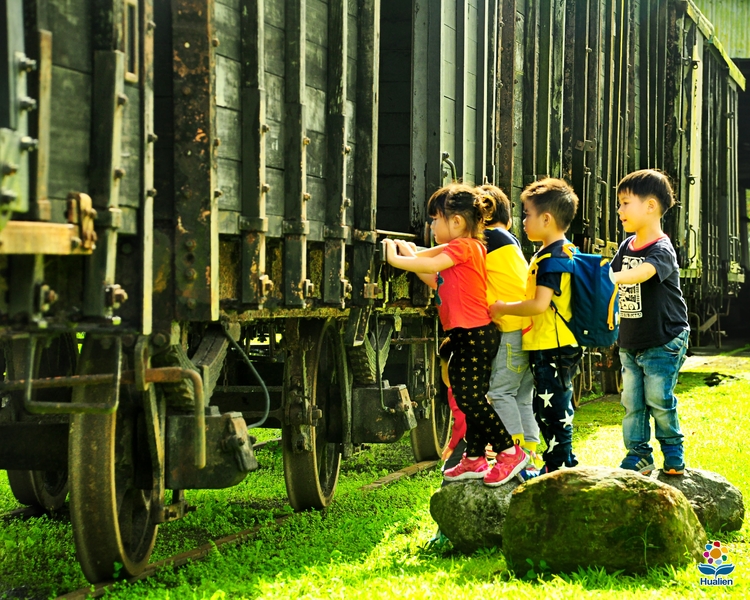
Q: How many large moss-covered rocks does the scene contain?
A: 3